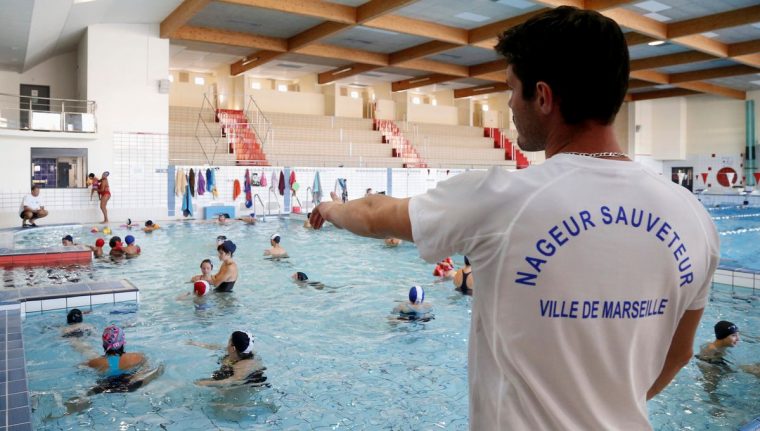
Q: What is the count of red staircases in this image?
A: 3